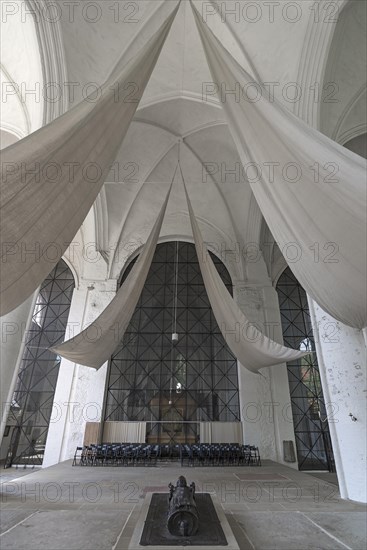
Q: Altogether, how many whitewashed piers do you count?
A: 4